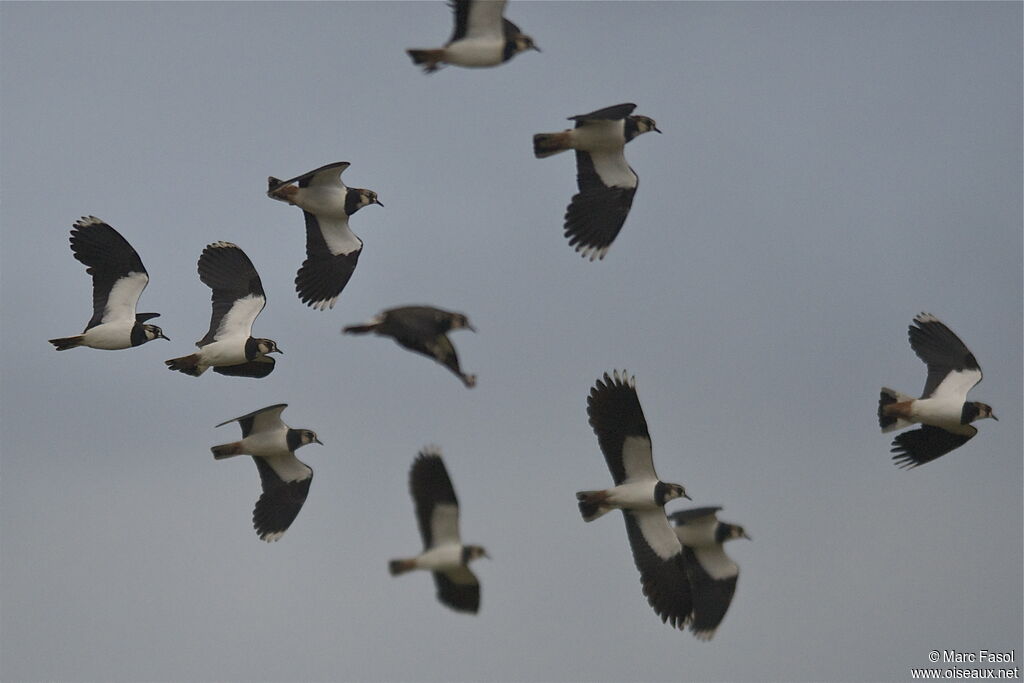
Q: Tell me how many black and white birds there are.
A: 11